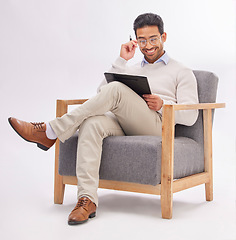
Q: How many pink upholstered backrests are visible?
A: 0